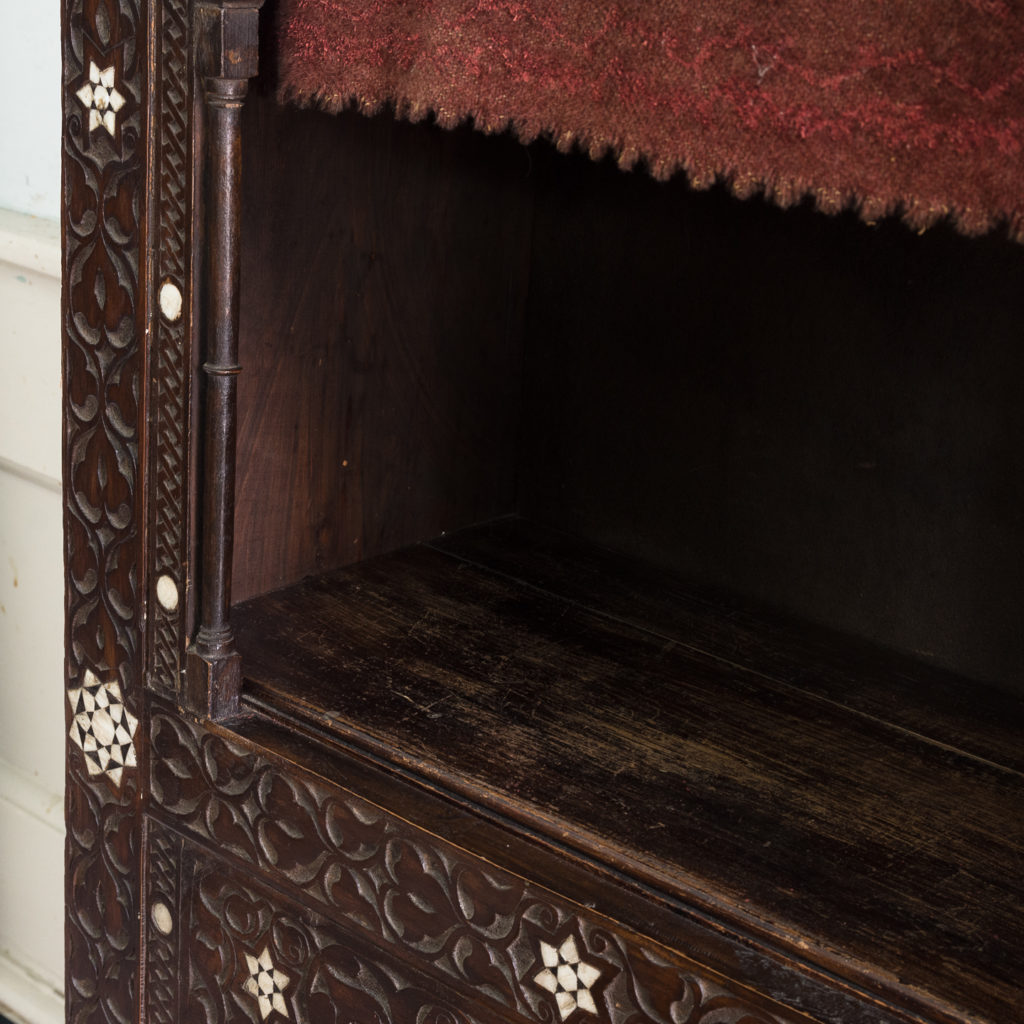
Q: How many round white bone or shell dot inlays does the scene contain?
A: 3